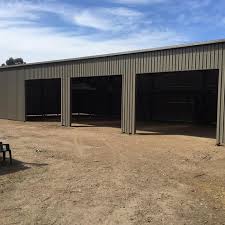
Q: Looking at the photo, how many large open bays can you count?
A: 3